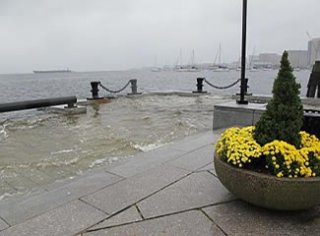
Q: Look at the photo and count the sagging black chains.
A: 2